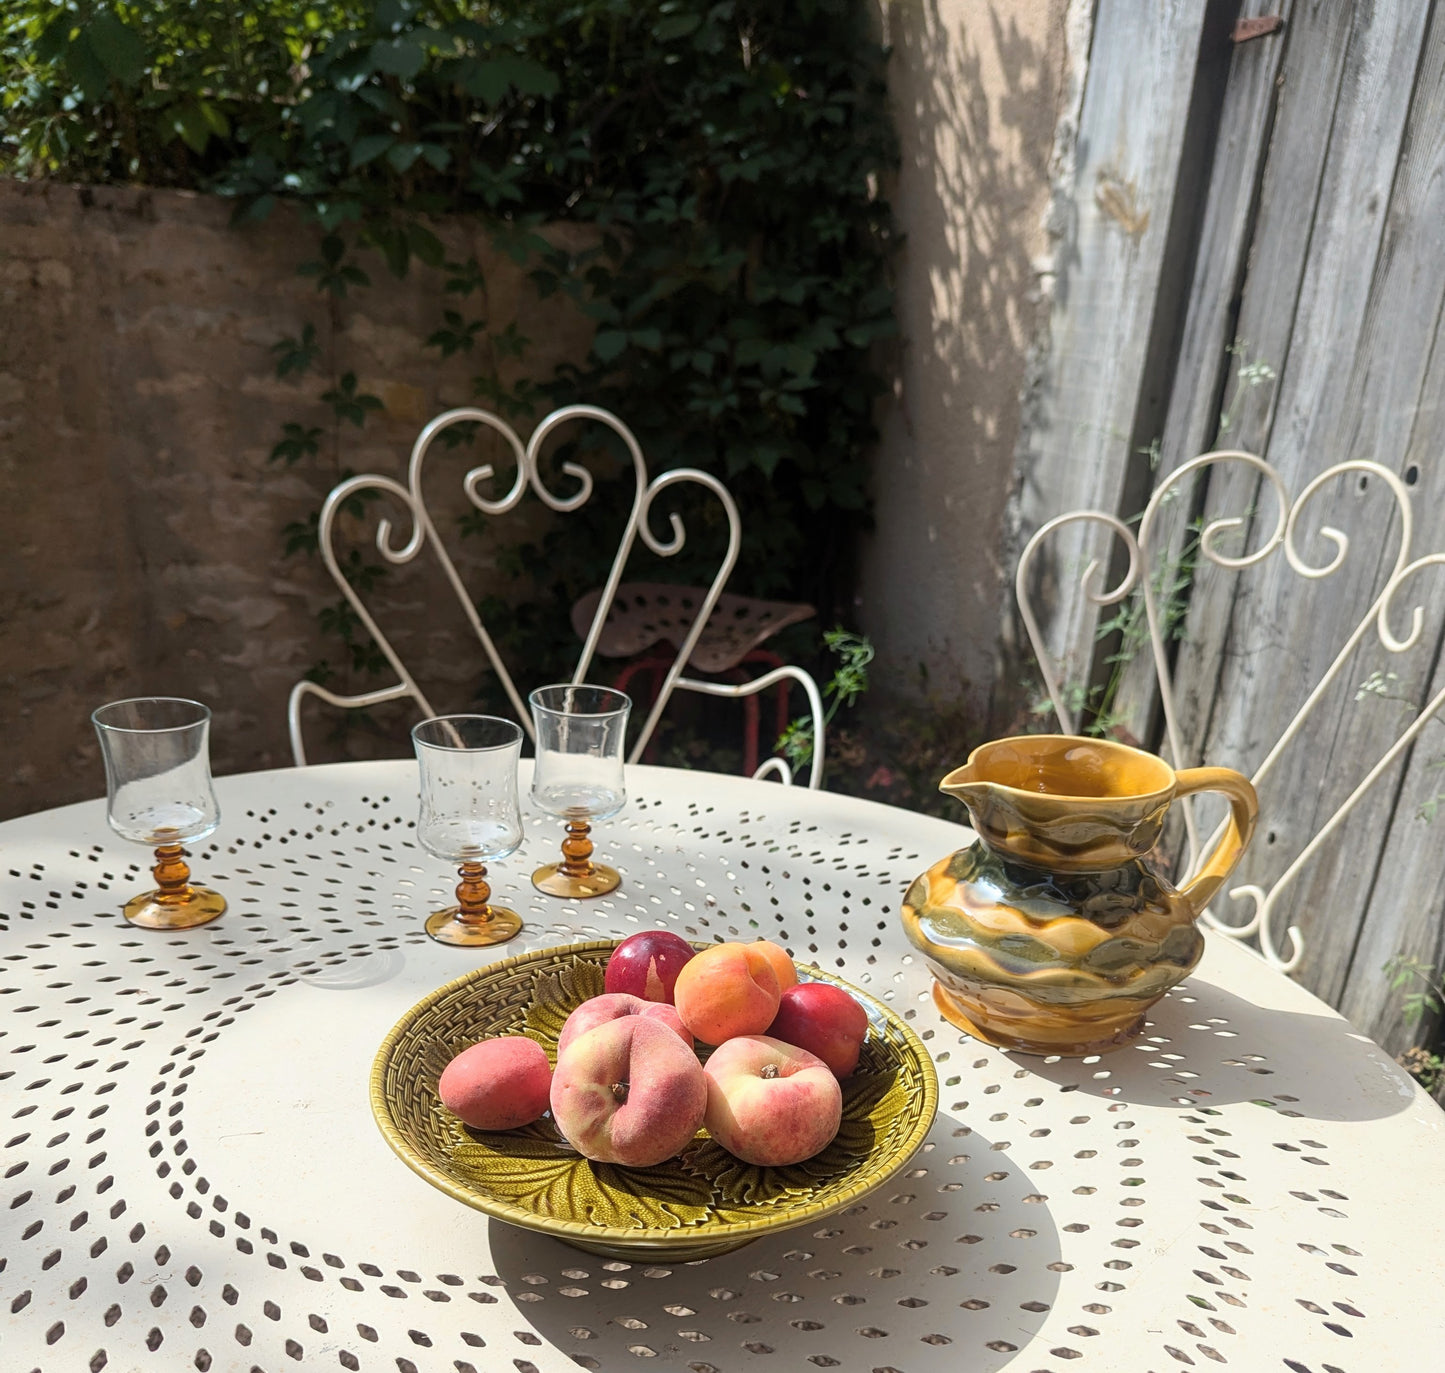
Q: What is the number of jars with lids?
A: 0